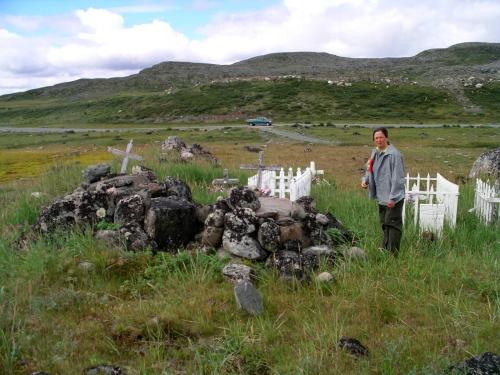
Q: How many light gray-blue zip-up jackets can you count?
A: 1